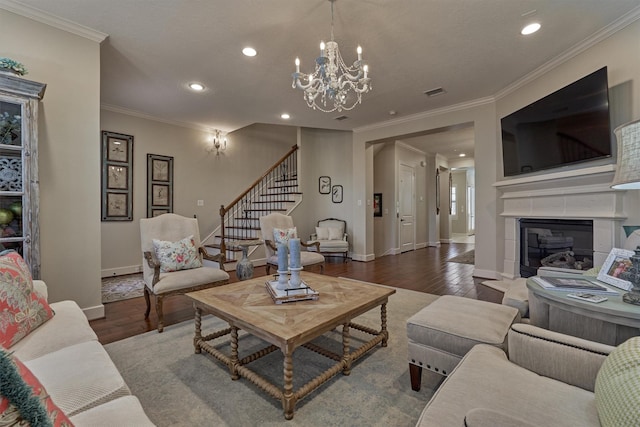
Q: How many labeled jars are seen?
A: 0